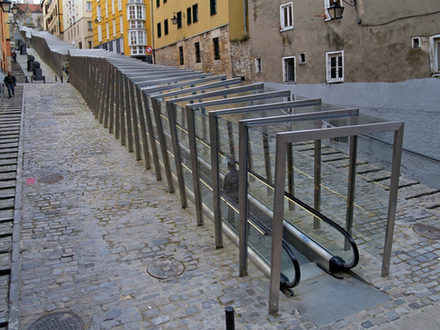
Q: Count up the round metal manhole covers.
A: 4